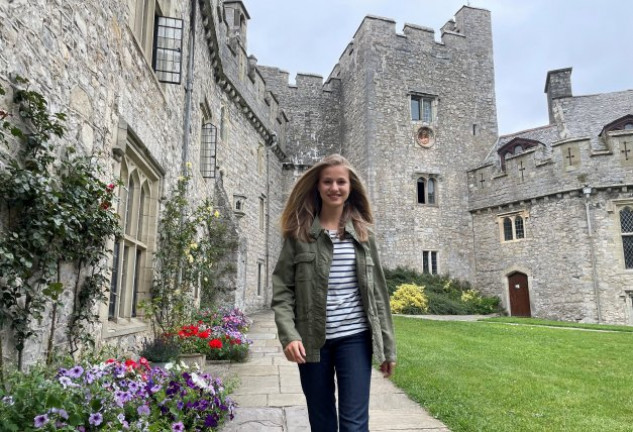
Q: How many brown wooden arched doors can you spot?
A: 1